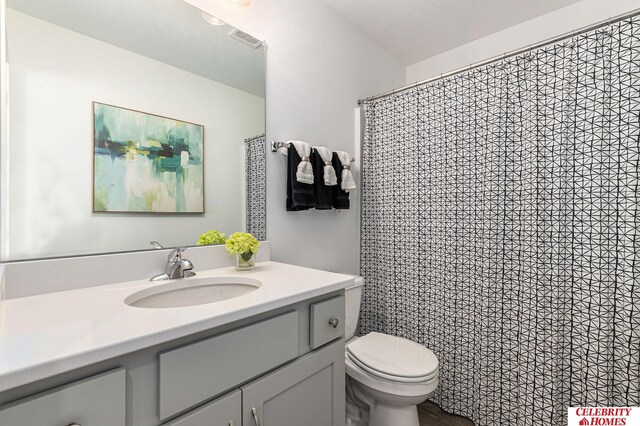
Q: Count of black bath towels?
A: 3